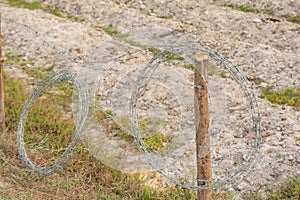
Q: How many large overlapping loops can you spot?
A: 2